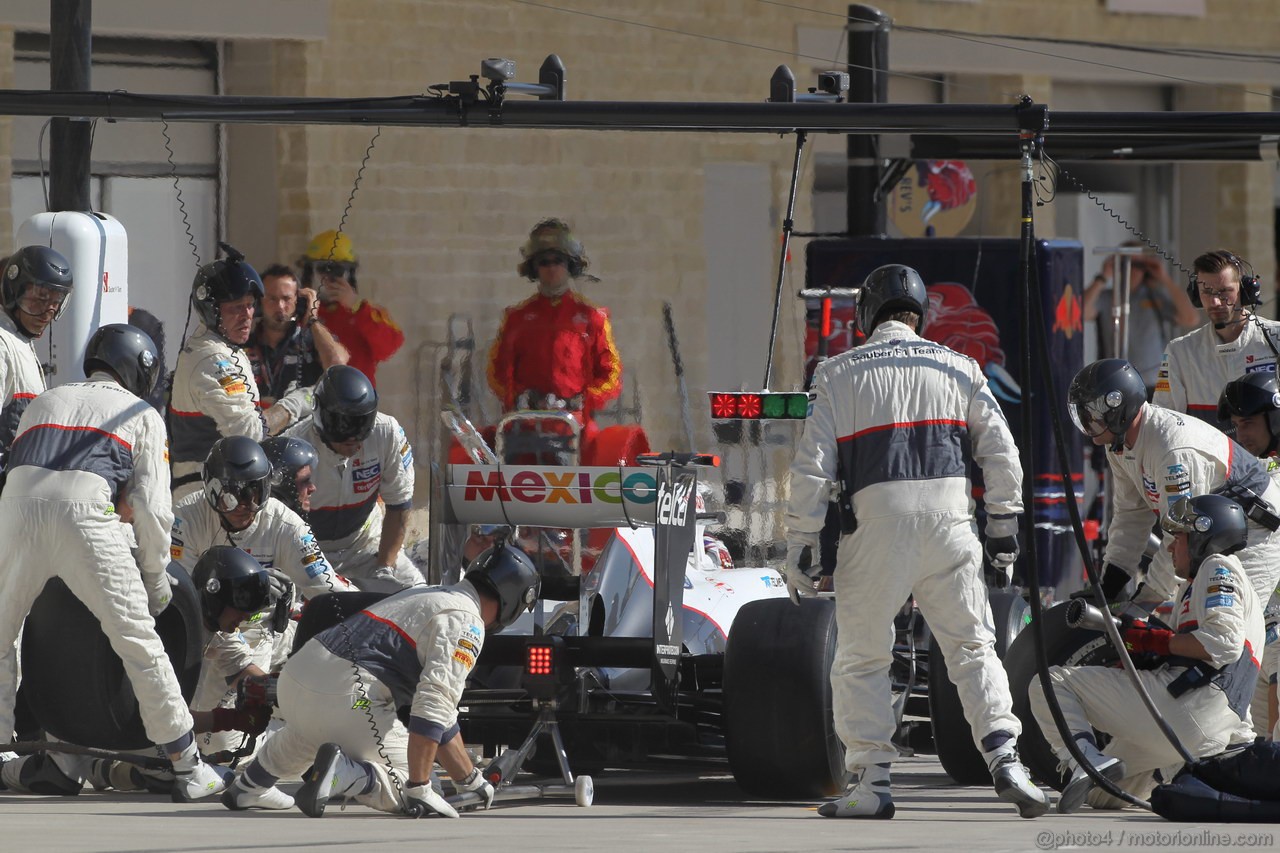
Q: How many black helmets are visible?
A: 12